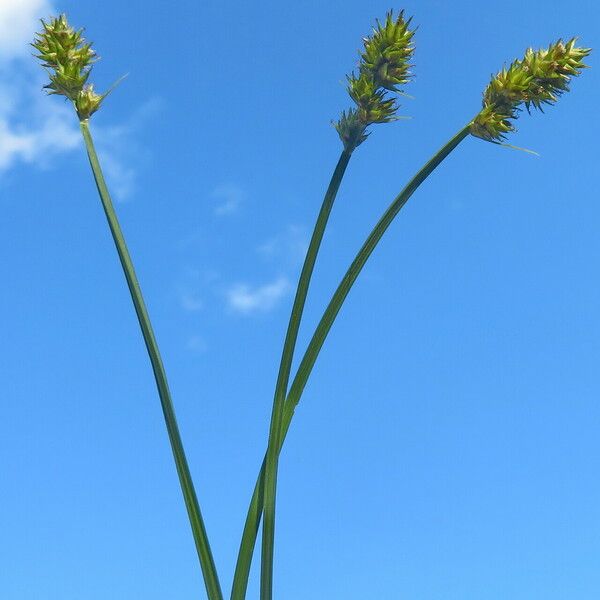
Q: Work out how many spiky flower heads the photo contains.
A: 3